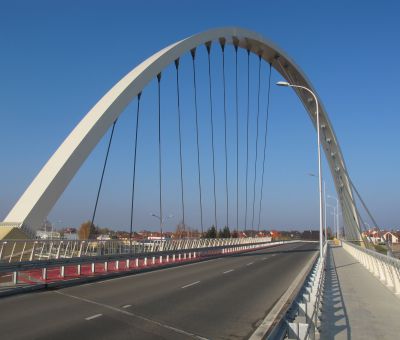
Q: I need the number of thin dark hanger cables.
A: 11